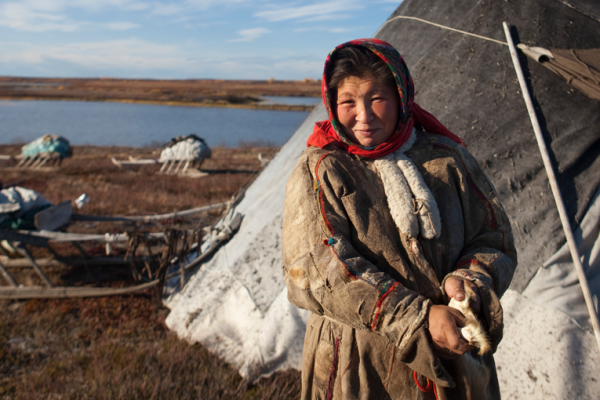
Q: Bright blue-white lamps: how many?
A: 0